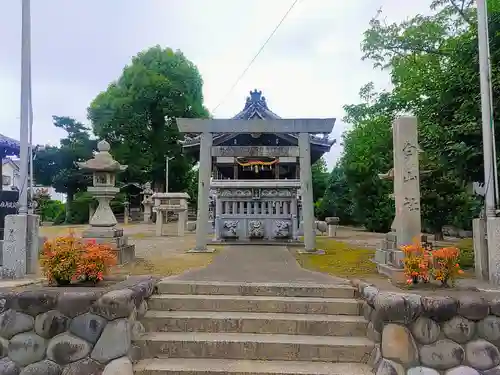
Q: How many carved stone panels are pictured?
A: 3